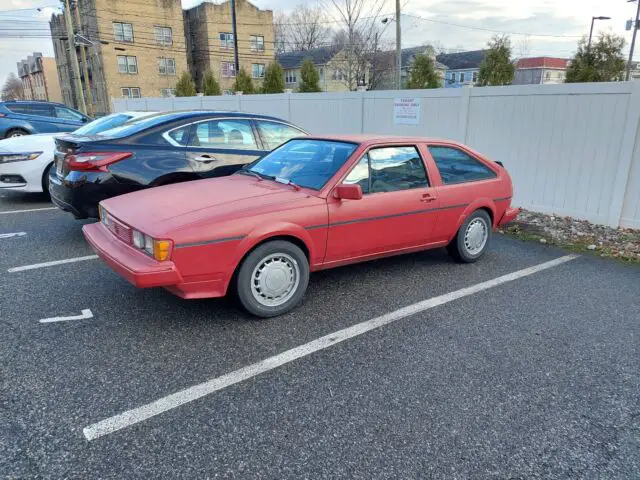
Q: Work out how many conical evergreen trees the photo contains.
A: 8